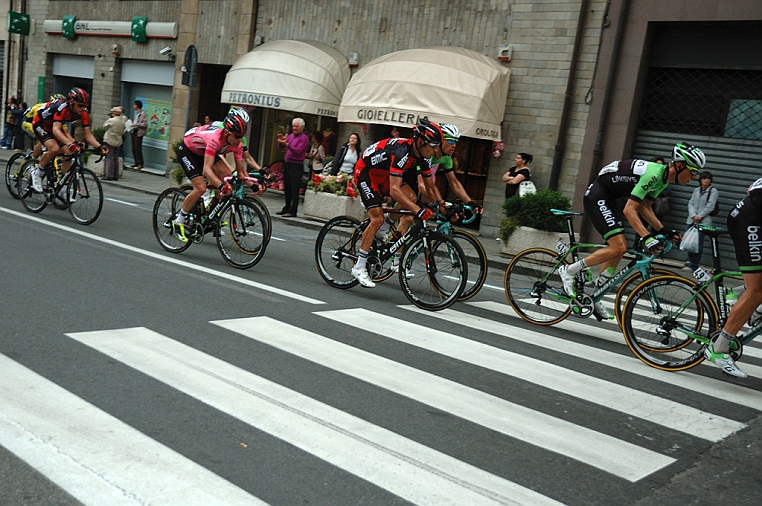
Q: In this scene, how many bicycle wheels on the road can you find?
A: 15